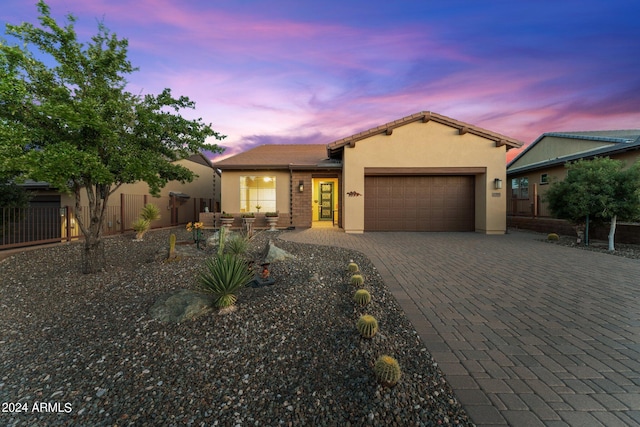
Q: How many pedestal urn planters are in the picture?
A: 3